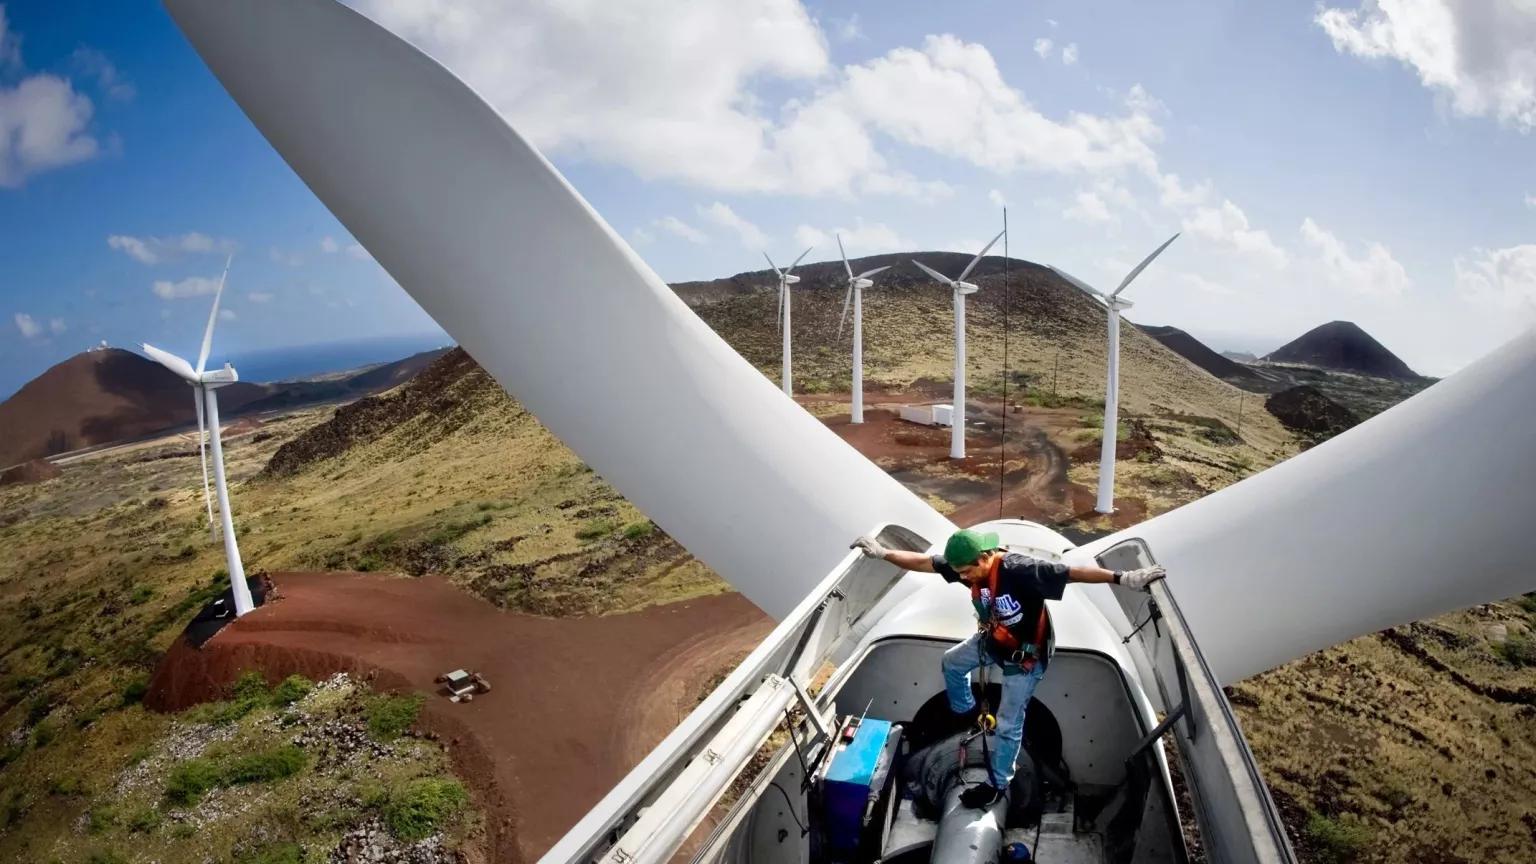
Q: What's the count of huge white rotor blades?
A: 2